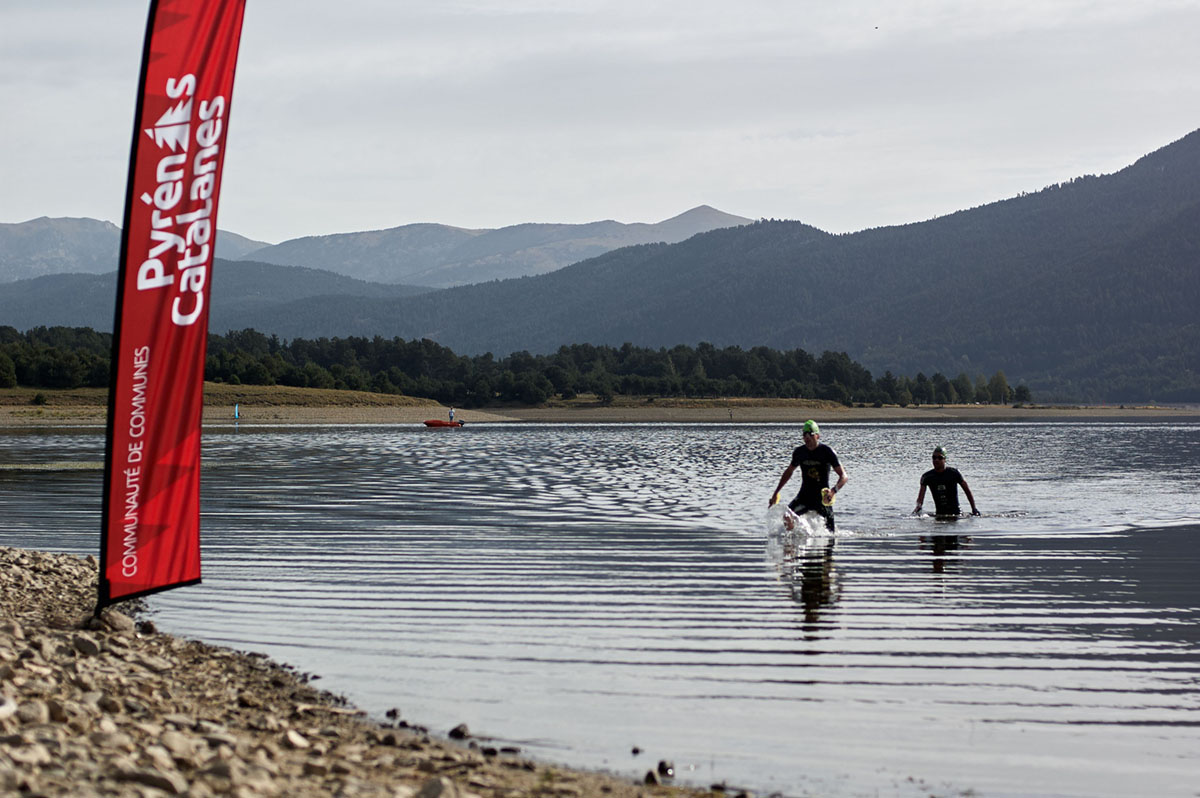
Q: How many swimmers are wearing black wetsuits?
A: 2